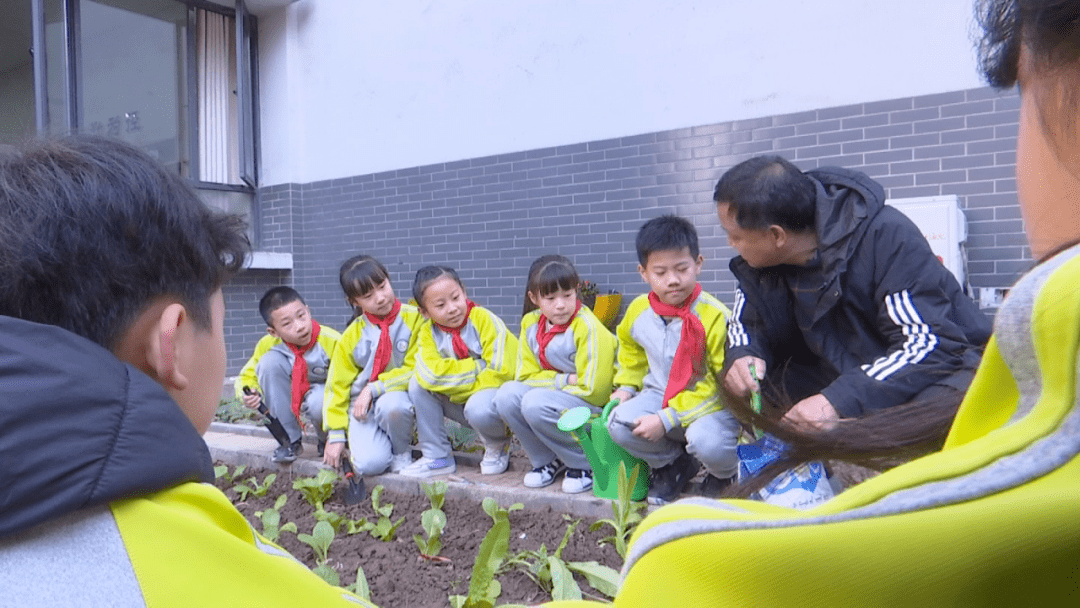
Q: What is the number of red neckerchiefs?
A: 5